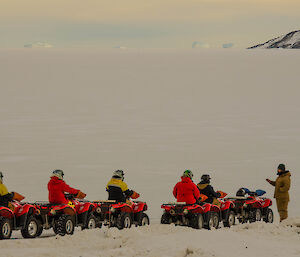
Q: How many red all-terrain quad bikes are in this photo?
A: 6